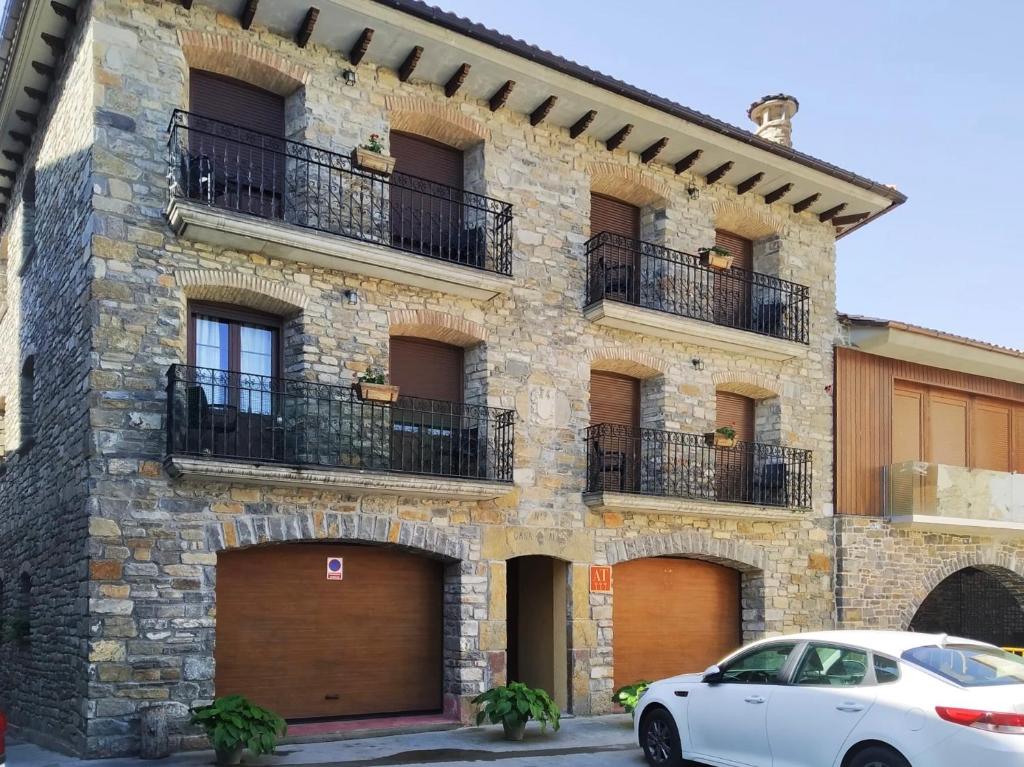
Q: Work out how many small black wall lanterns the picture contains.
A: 4